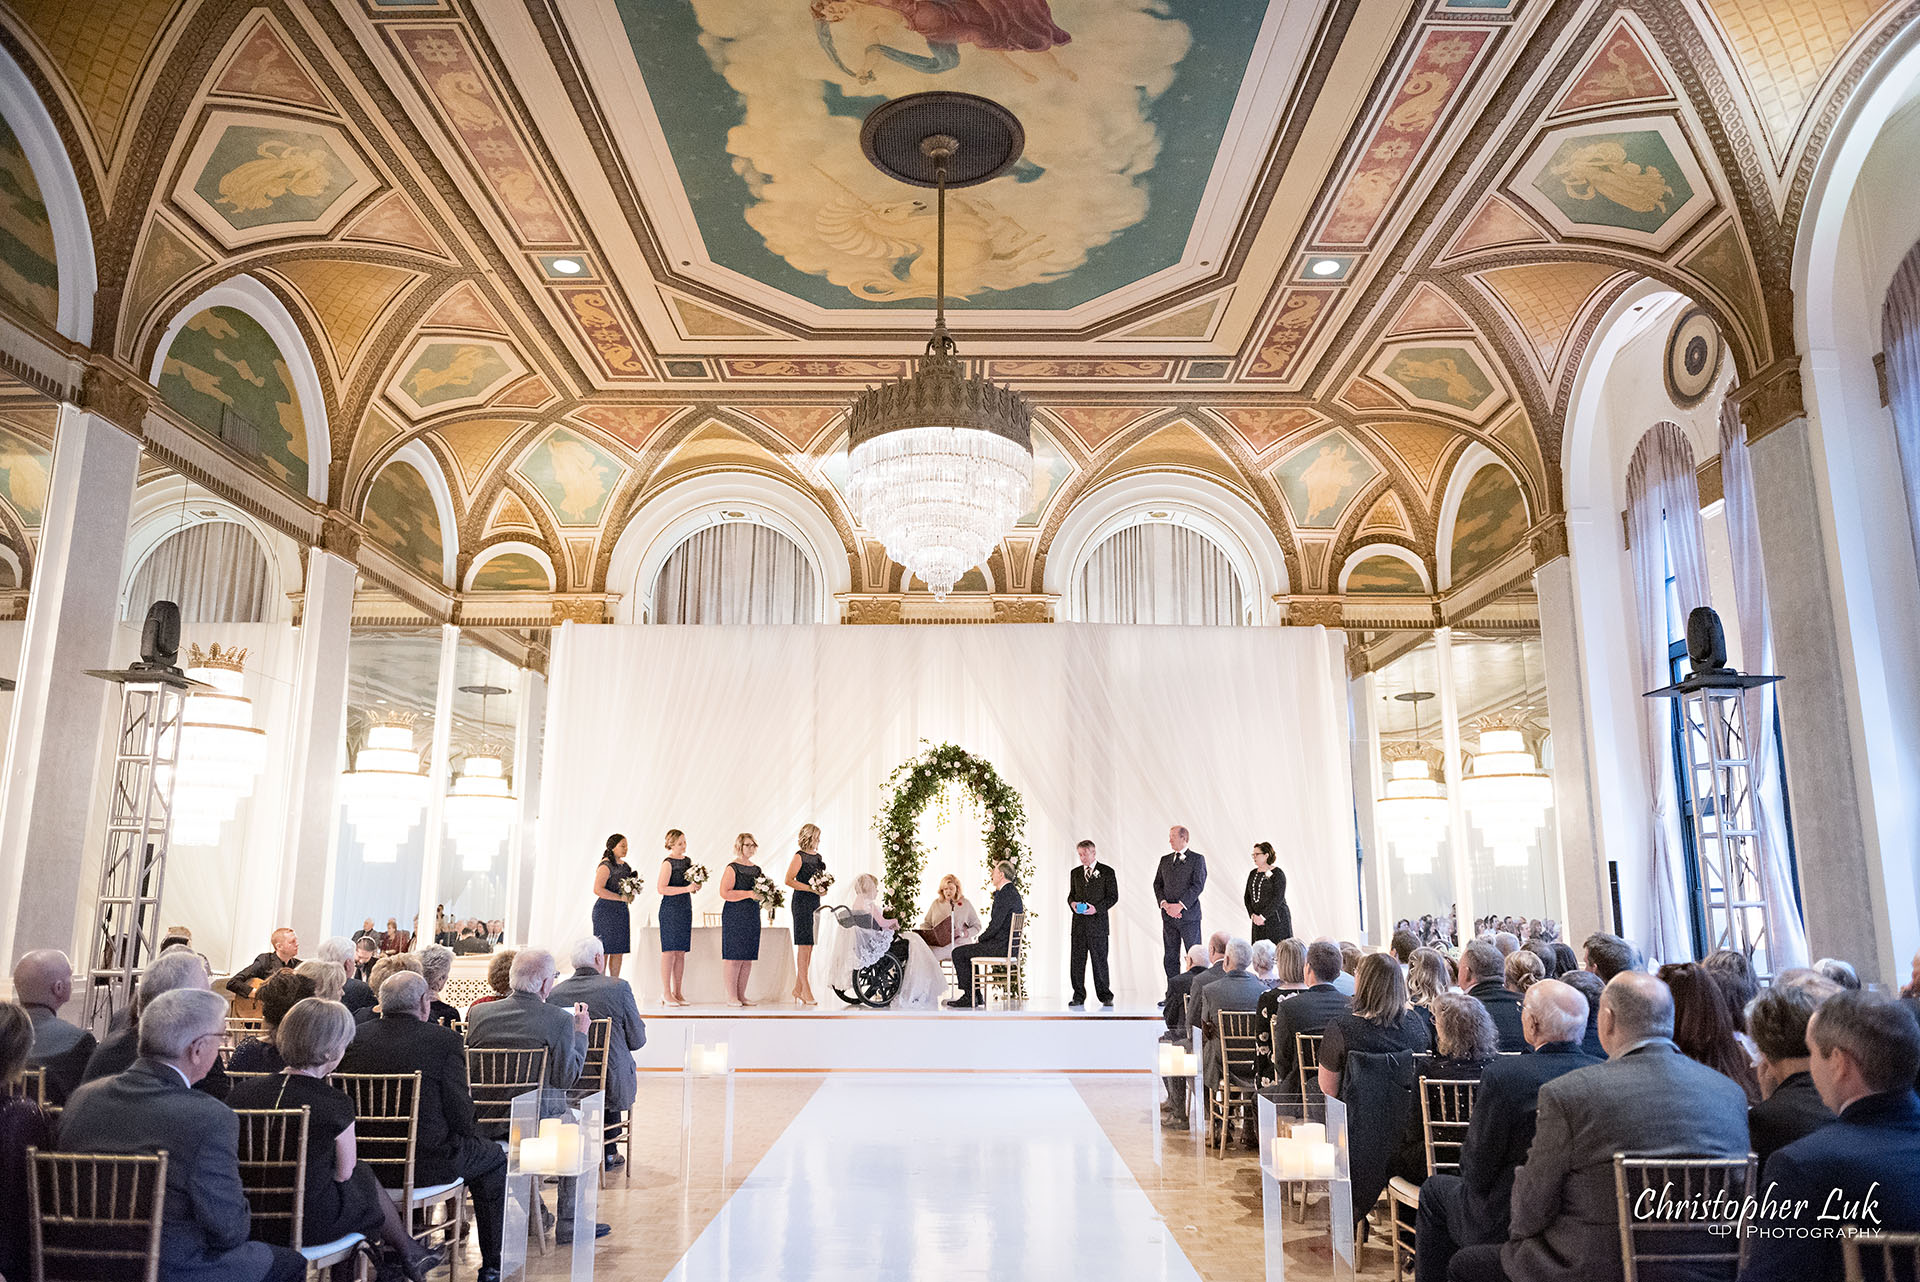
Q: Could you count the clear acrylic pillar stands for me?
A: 4